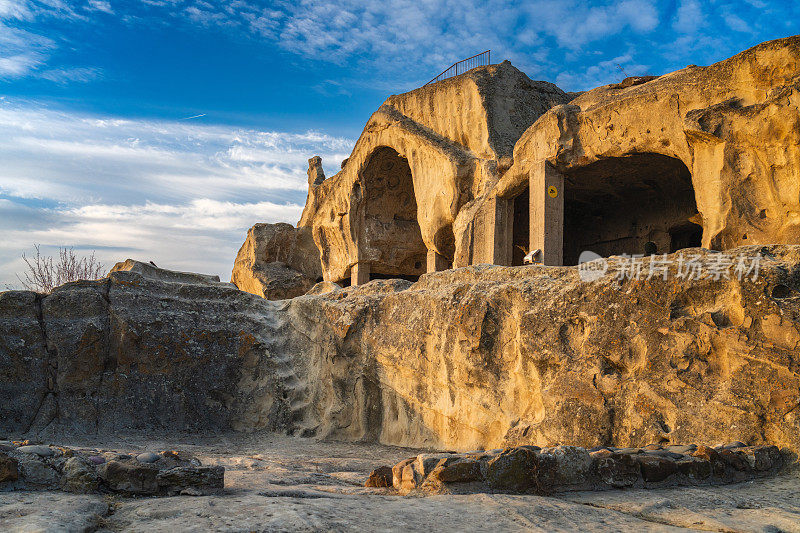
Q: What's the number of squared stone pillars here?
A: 4